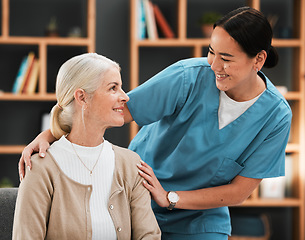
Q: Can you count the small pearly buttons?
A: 2